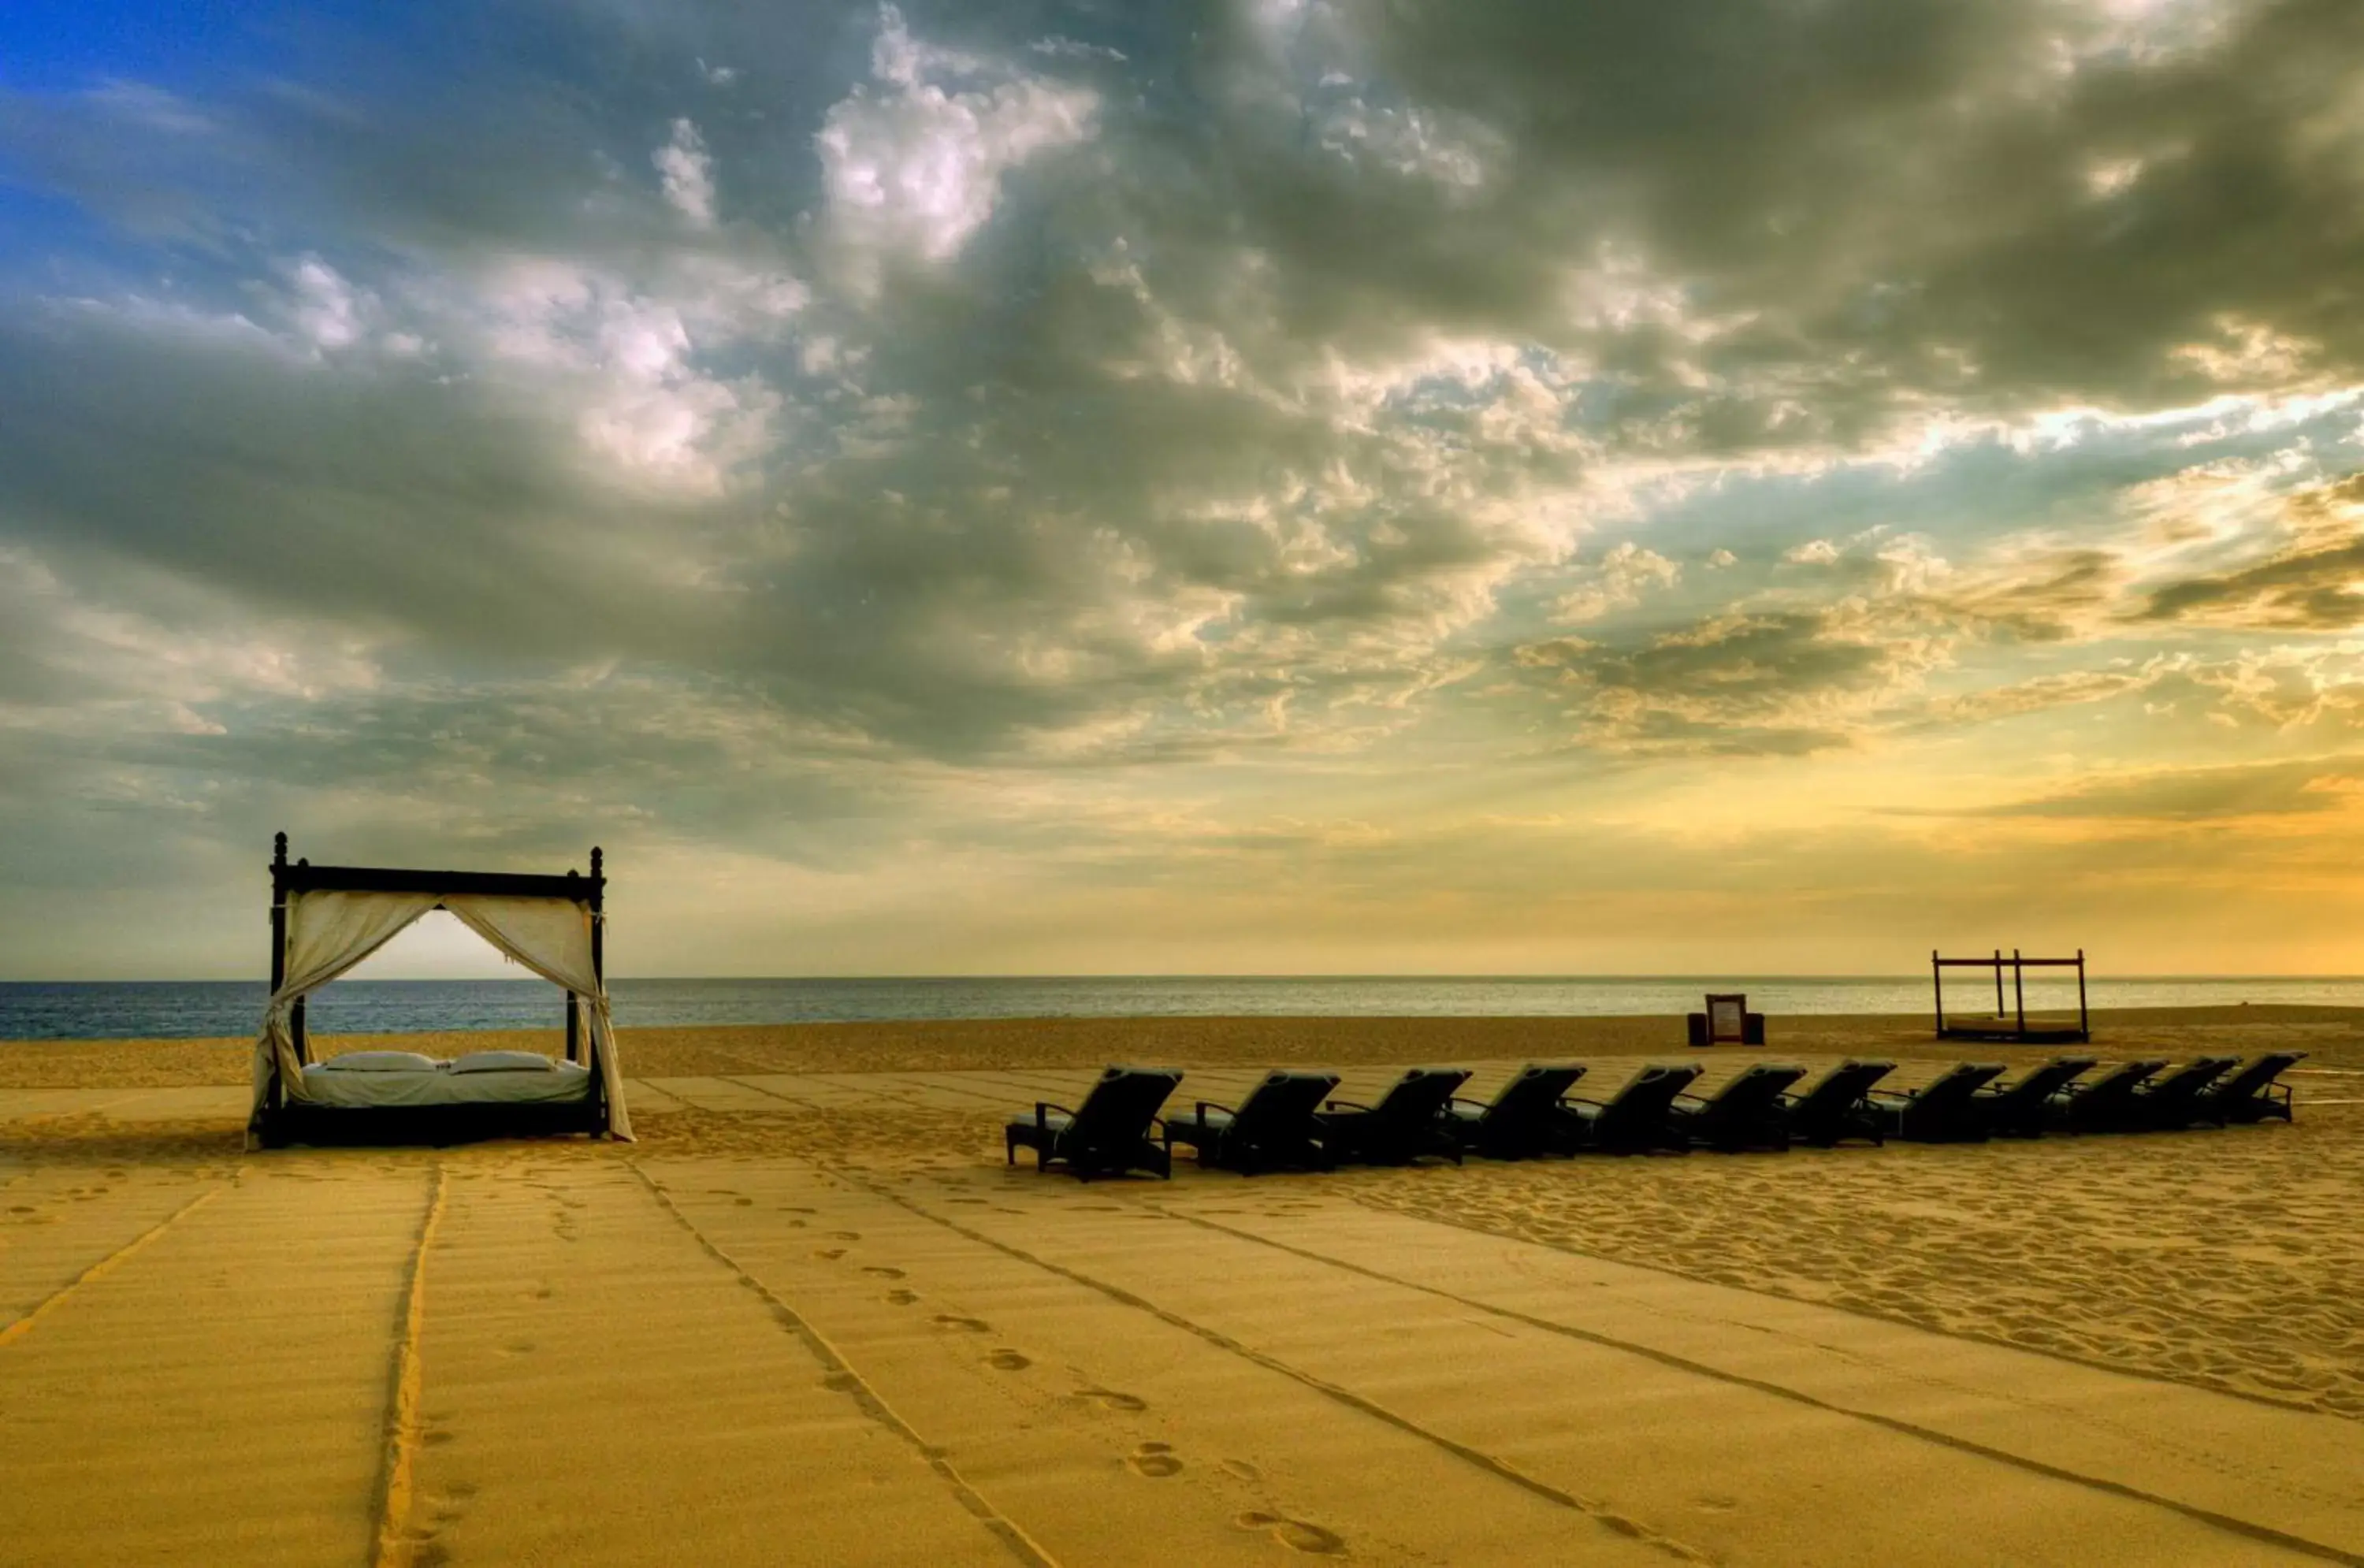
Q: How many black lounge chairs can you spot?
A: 12